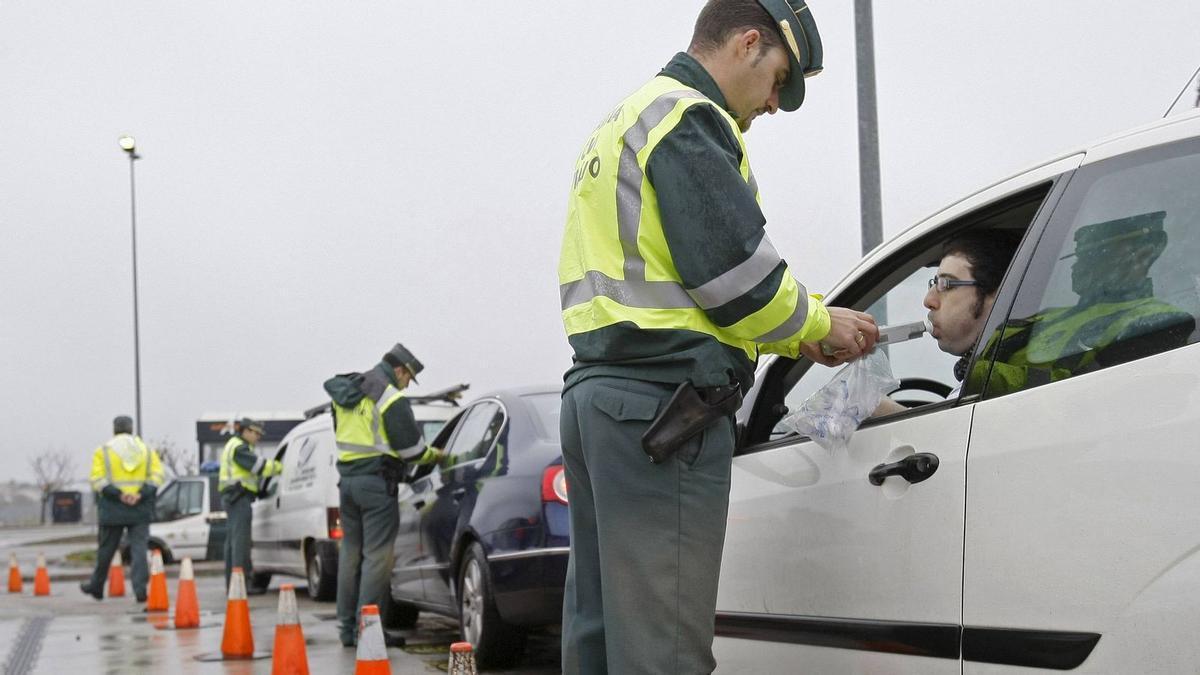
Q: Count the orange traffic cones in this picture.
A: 9